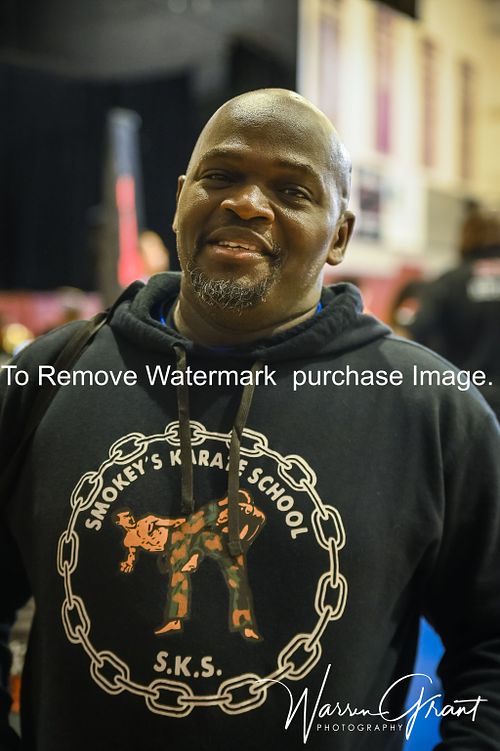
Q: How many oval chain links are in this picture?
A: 13